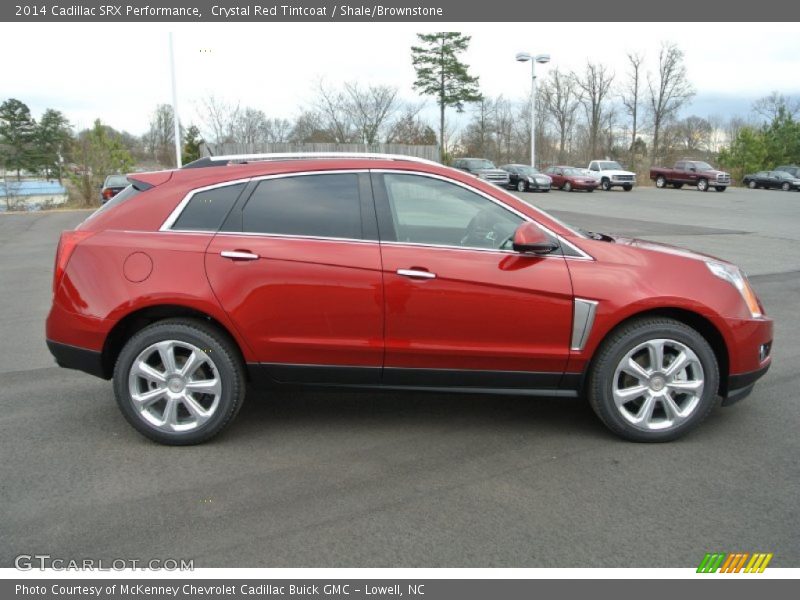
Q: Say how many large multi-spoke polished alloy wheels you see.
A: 2